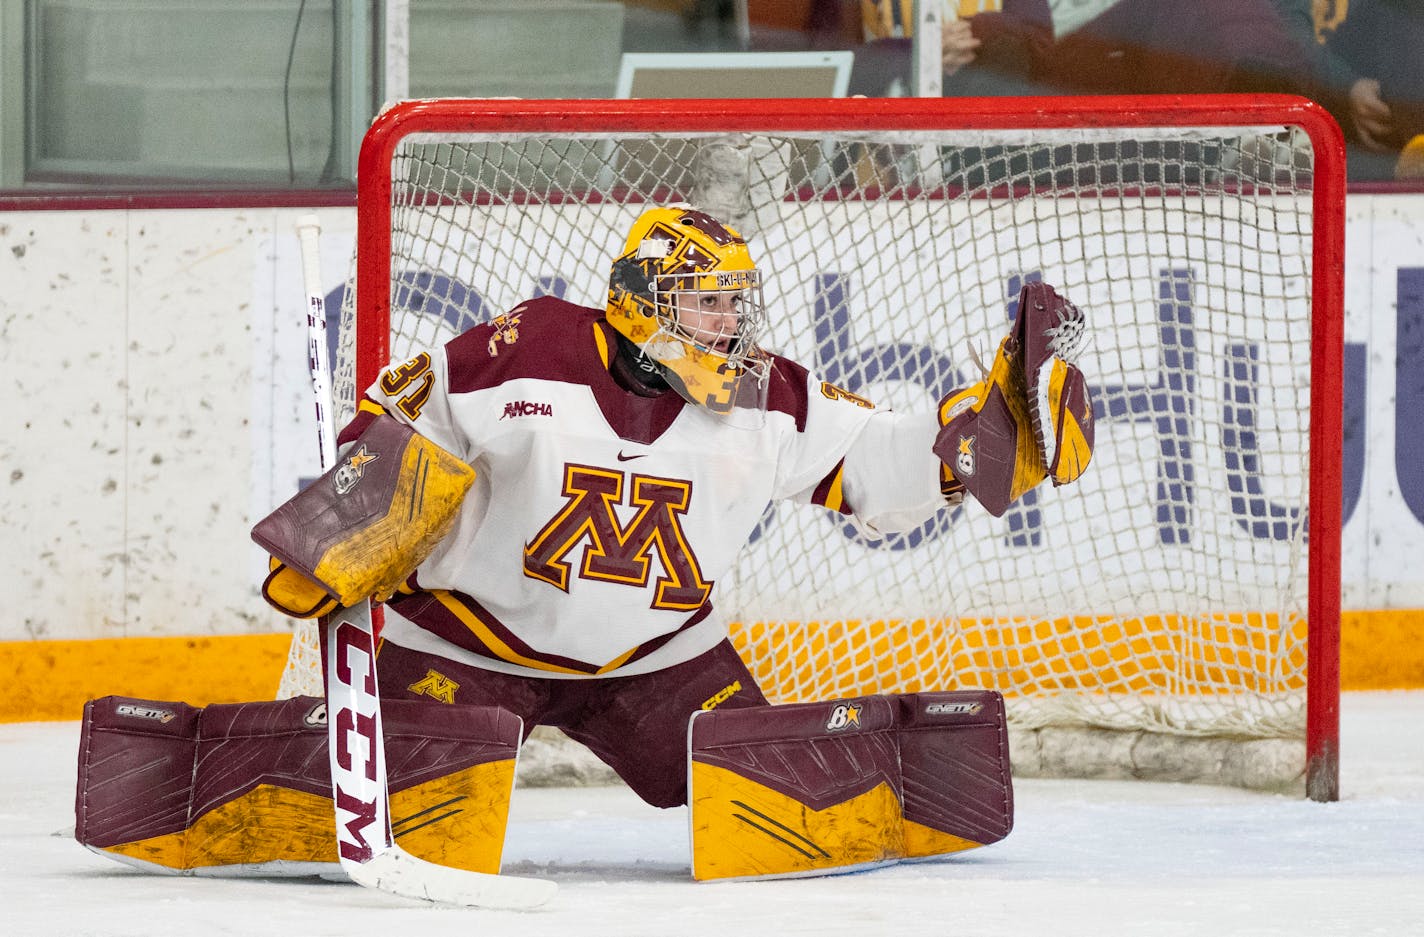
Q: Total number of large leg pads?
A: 2